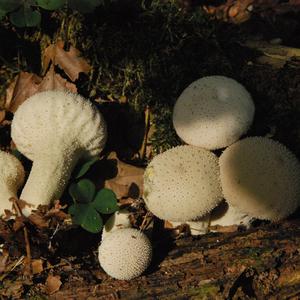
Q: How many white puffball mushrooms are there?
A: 6